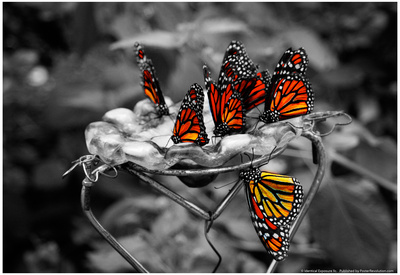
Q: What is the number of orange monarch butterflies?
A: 6